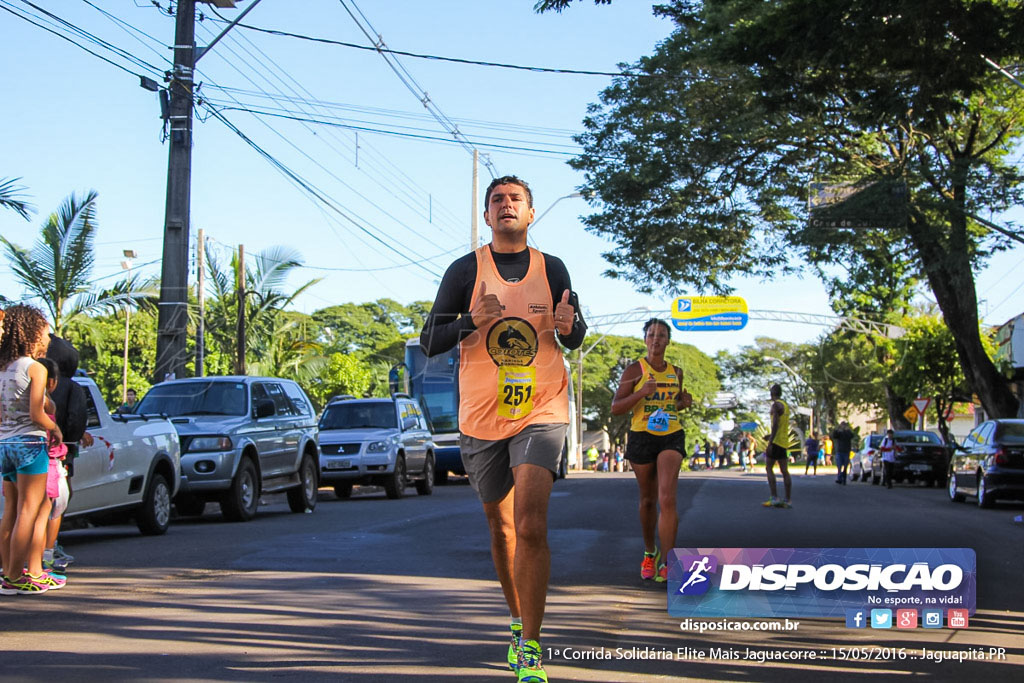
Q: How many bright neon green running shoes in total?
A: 2